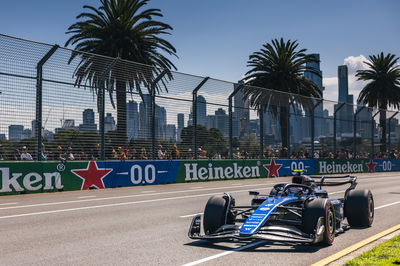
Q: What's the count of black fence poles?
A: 12